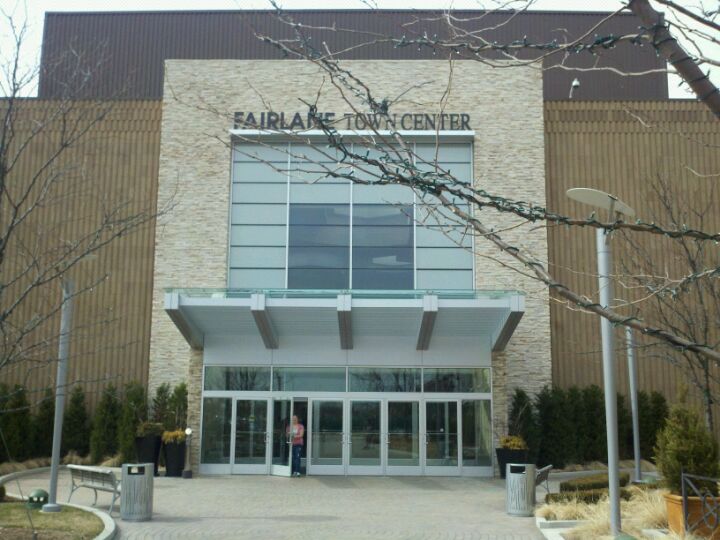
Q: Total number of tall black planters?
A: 3